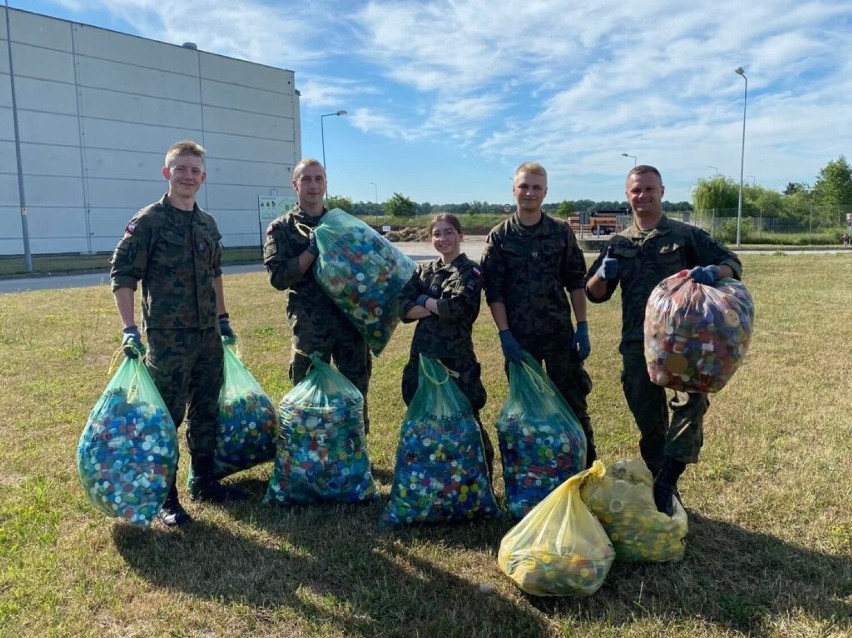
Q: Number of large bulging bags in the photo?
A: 9